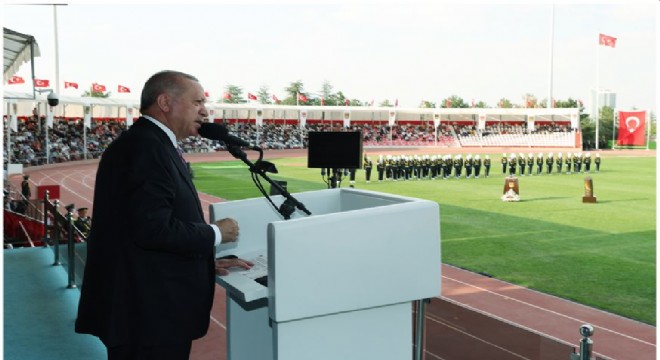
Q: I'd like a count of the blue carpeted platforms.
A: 1